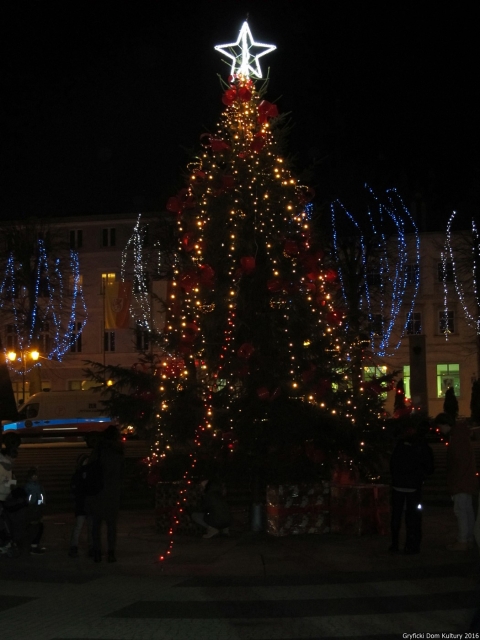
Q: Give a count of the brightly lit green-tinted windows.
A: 3